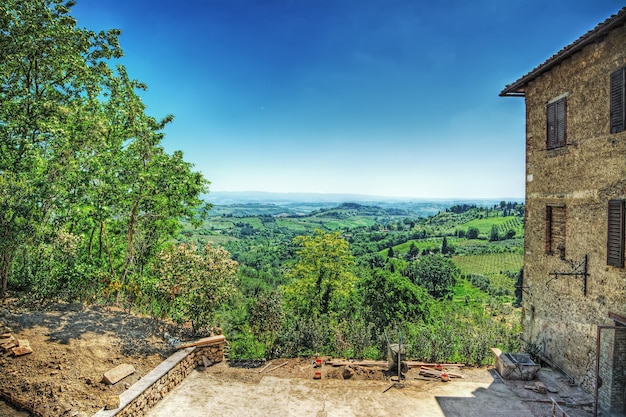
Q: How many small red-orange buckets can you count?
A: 4